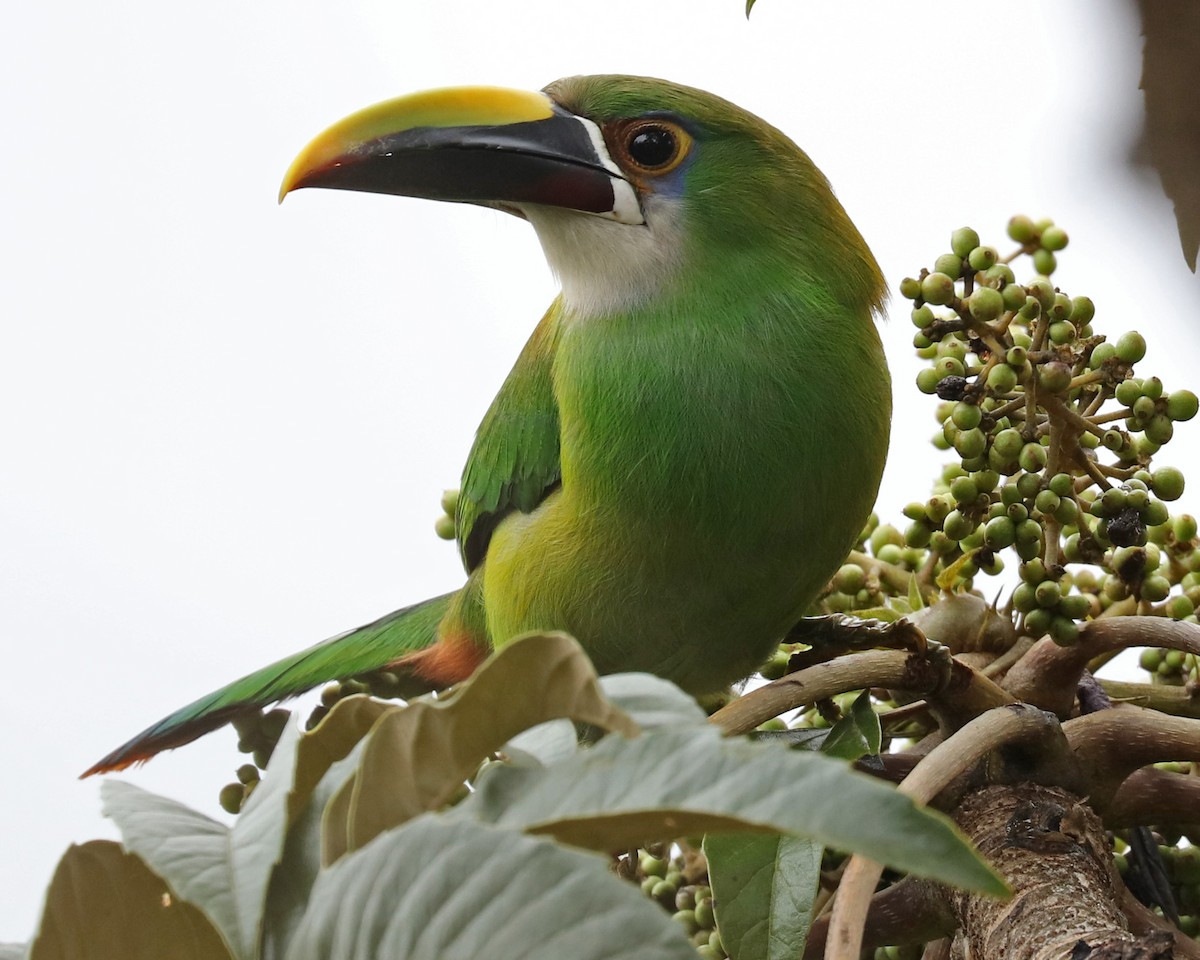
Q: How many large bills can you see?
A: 1